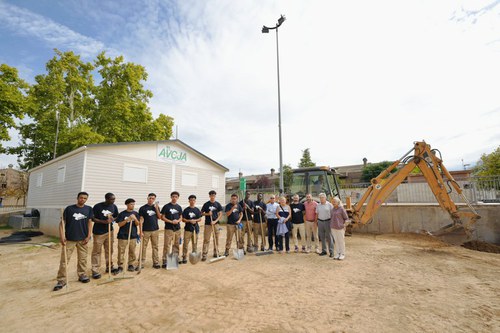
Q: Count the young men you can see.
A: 10